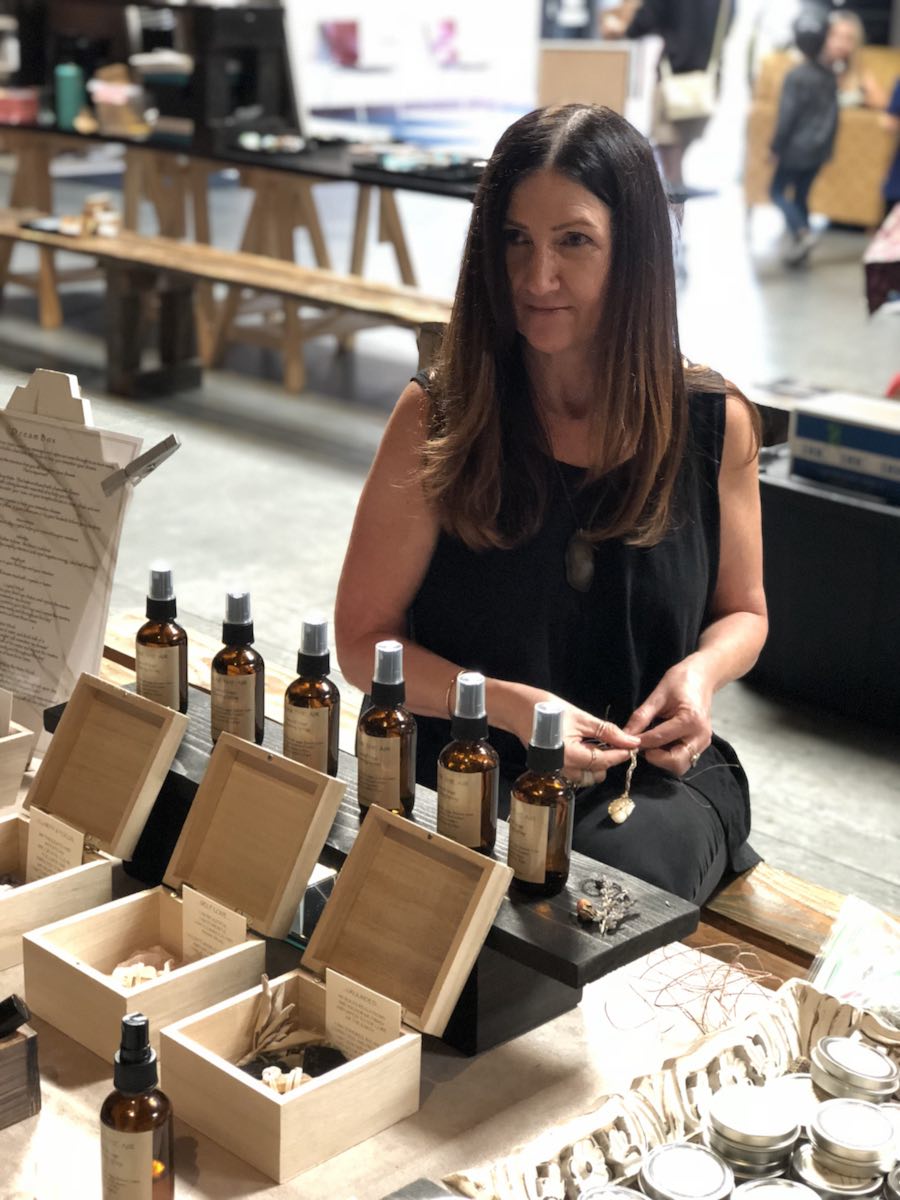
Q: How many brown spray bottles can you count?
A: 7